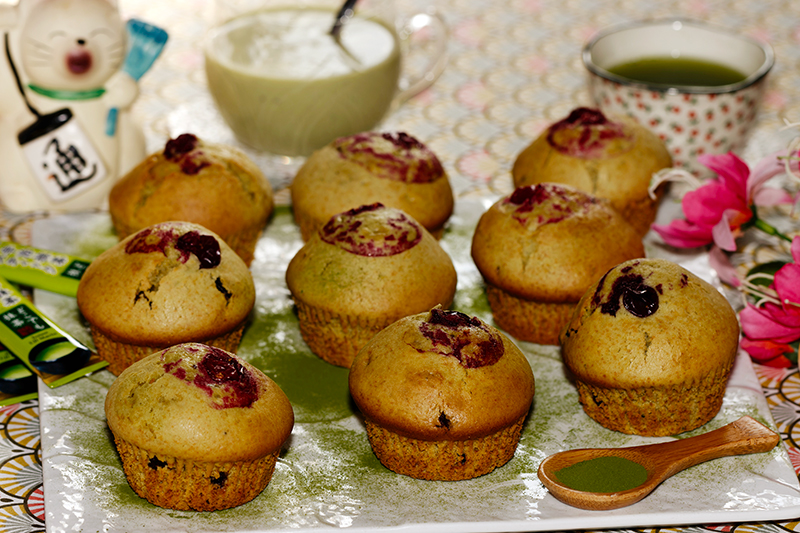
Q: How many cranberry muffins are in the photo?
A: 9